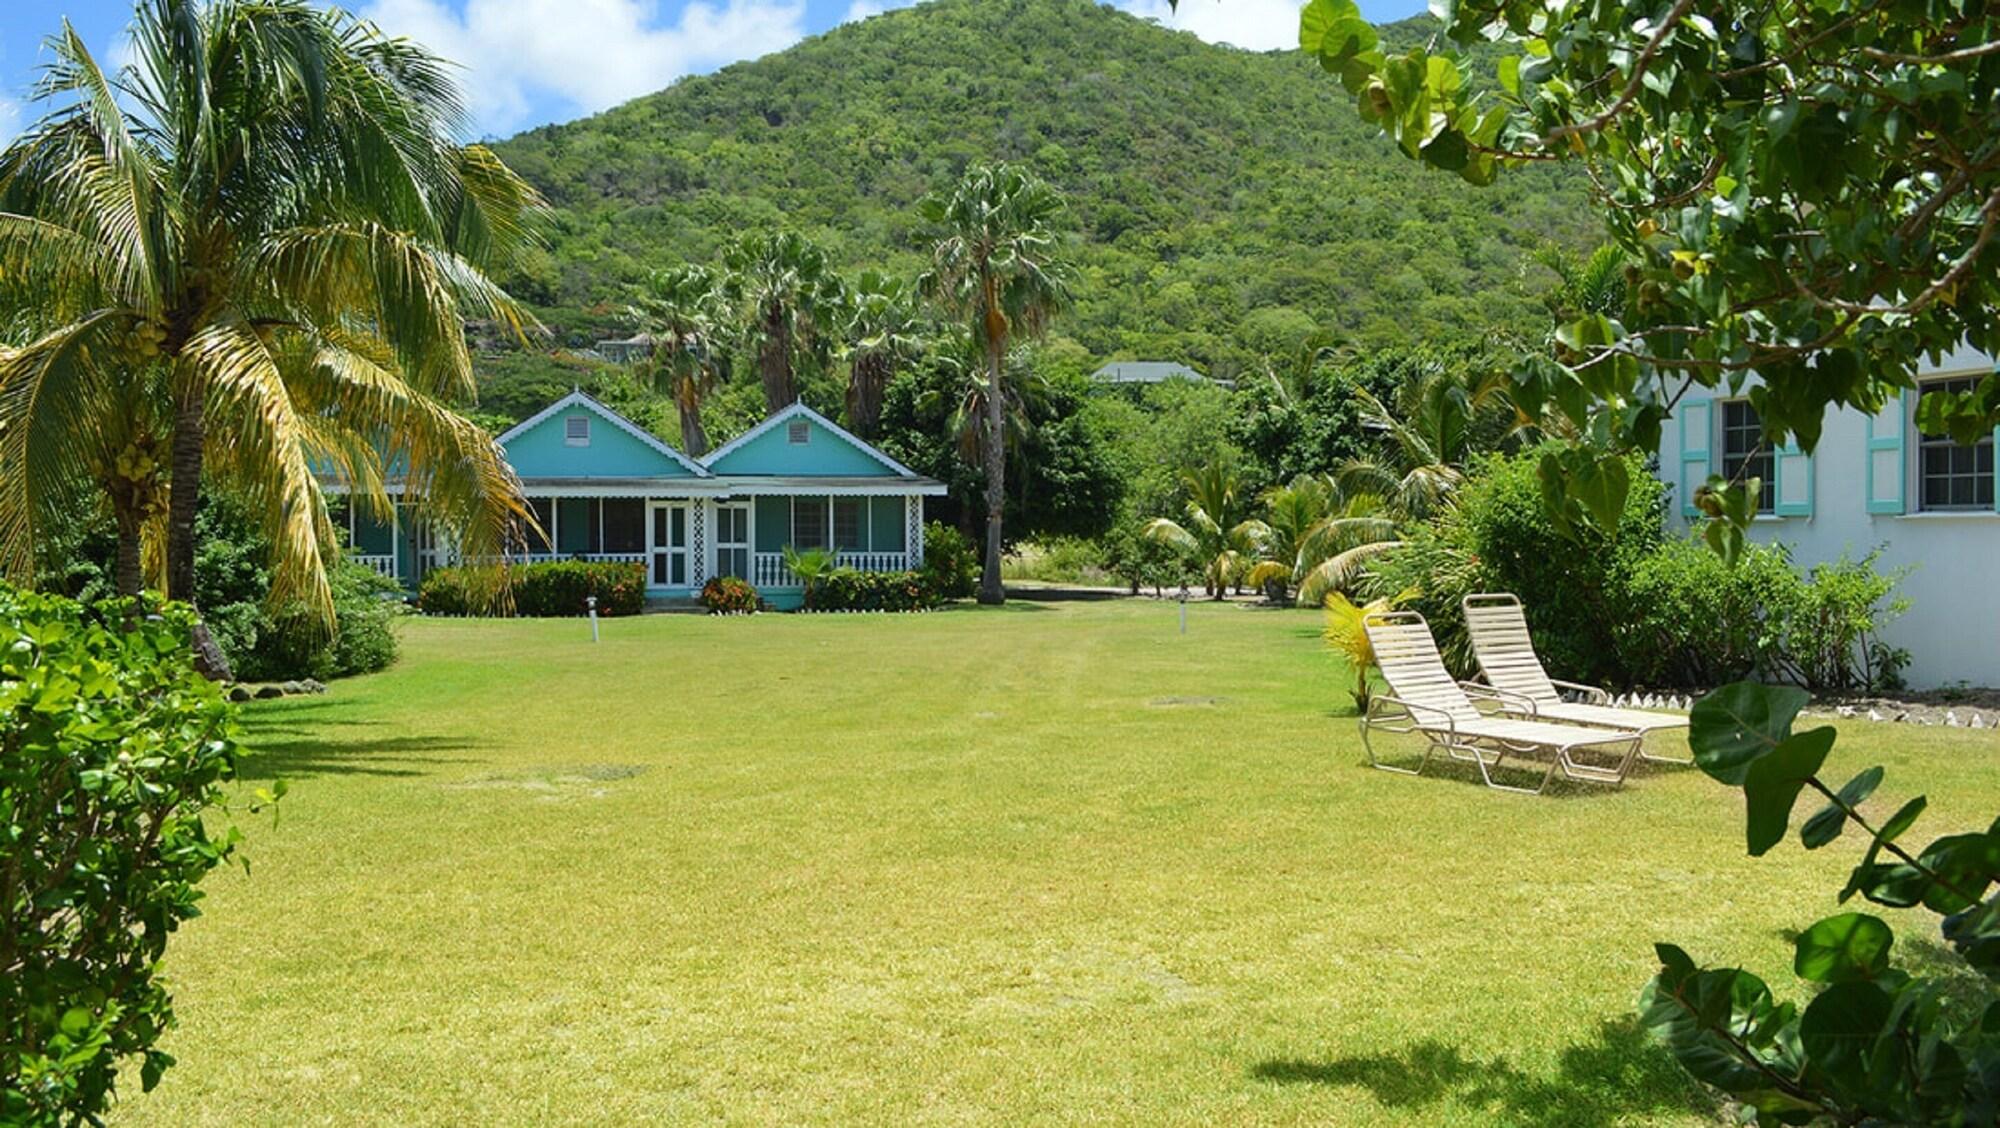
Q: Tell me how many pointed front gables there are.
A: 2